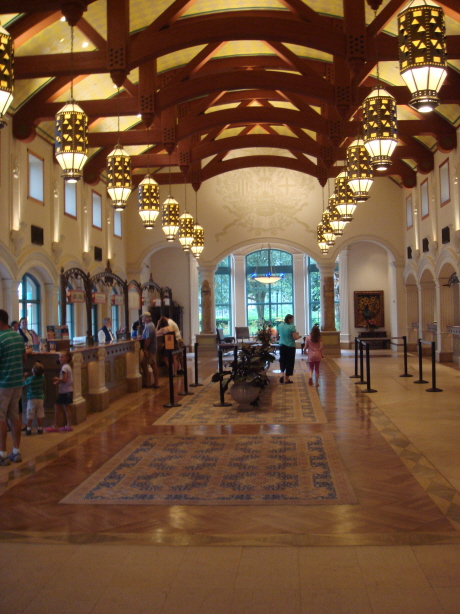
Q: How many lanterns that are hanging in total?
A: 14